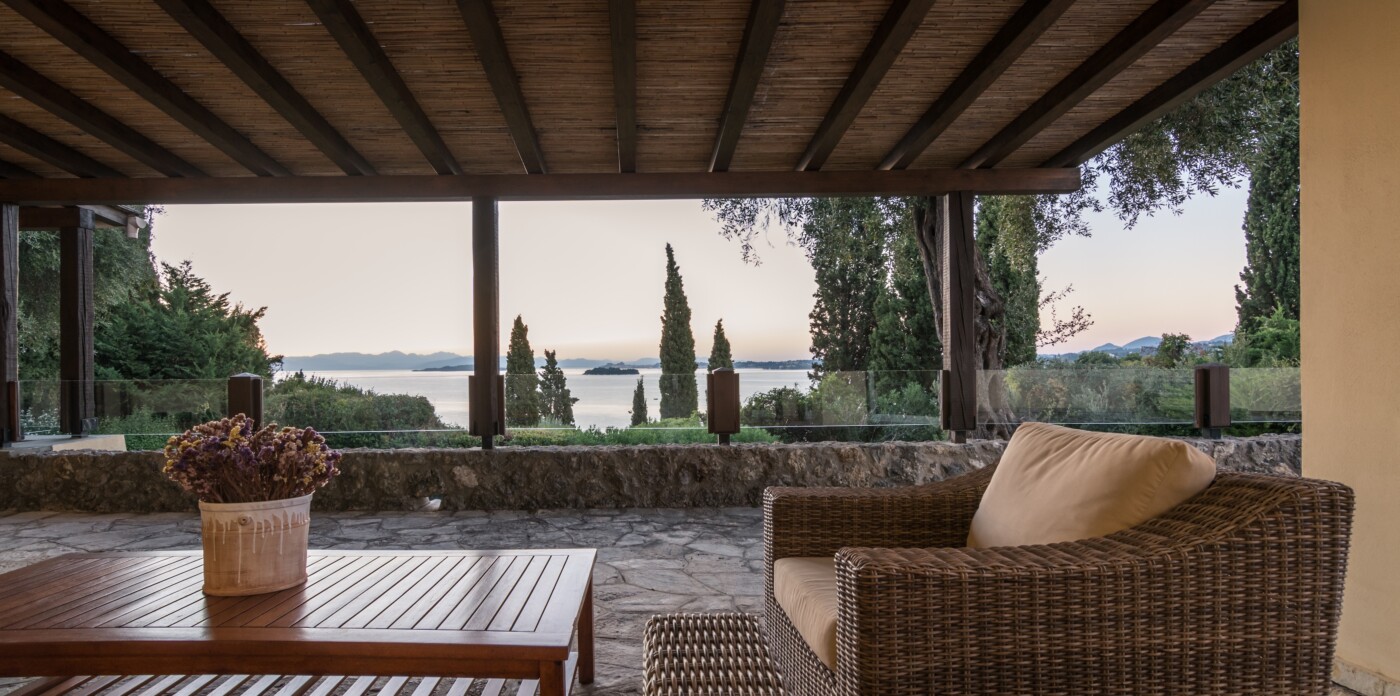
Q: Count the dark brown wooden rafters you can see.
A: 13